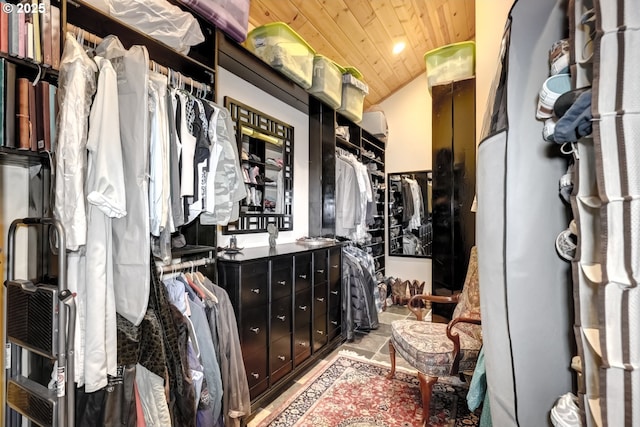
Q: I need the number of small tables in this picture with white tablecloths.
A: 0